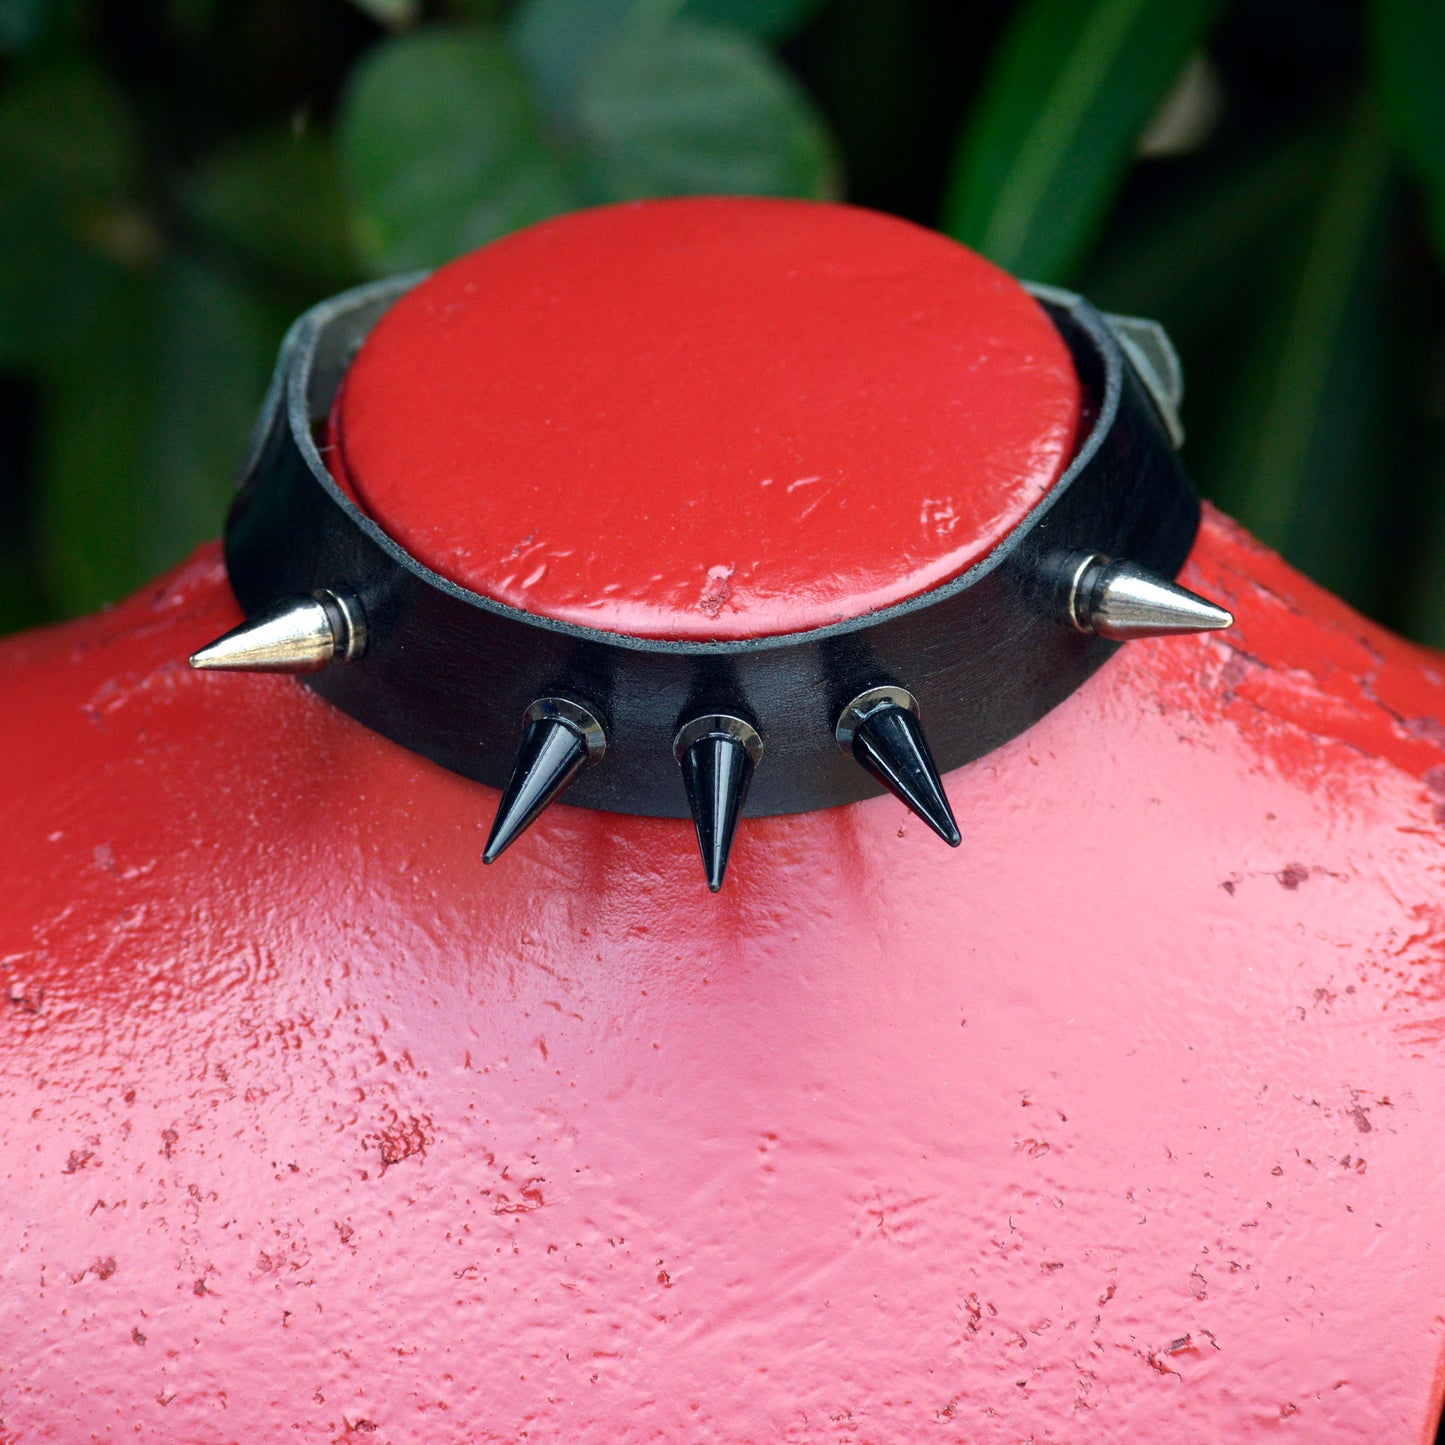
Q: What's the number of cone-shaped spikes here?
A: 5